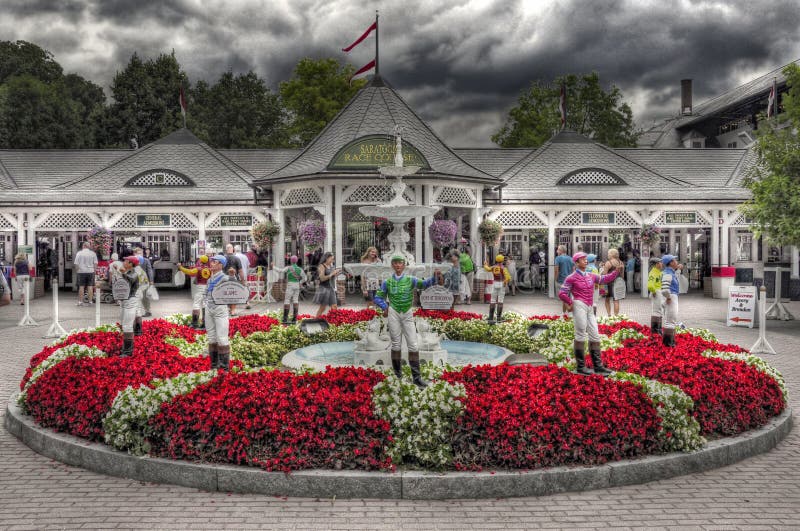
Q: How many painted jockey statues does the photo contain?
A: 11